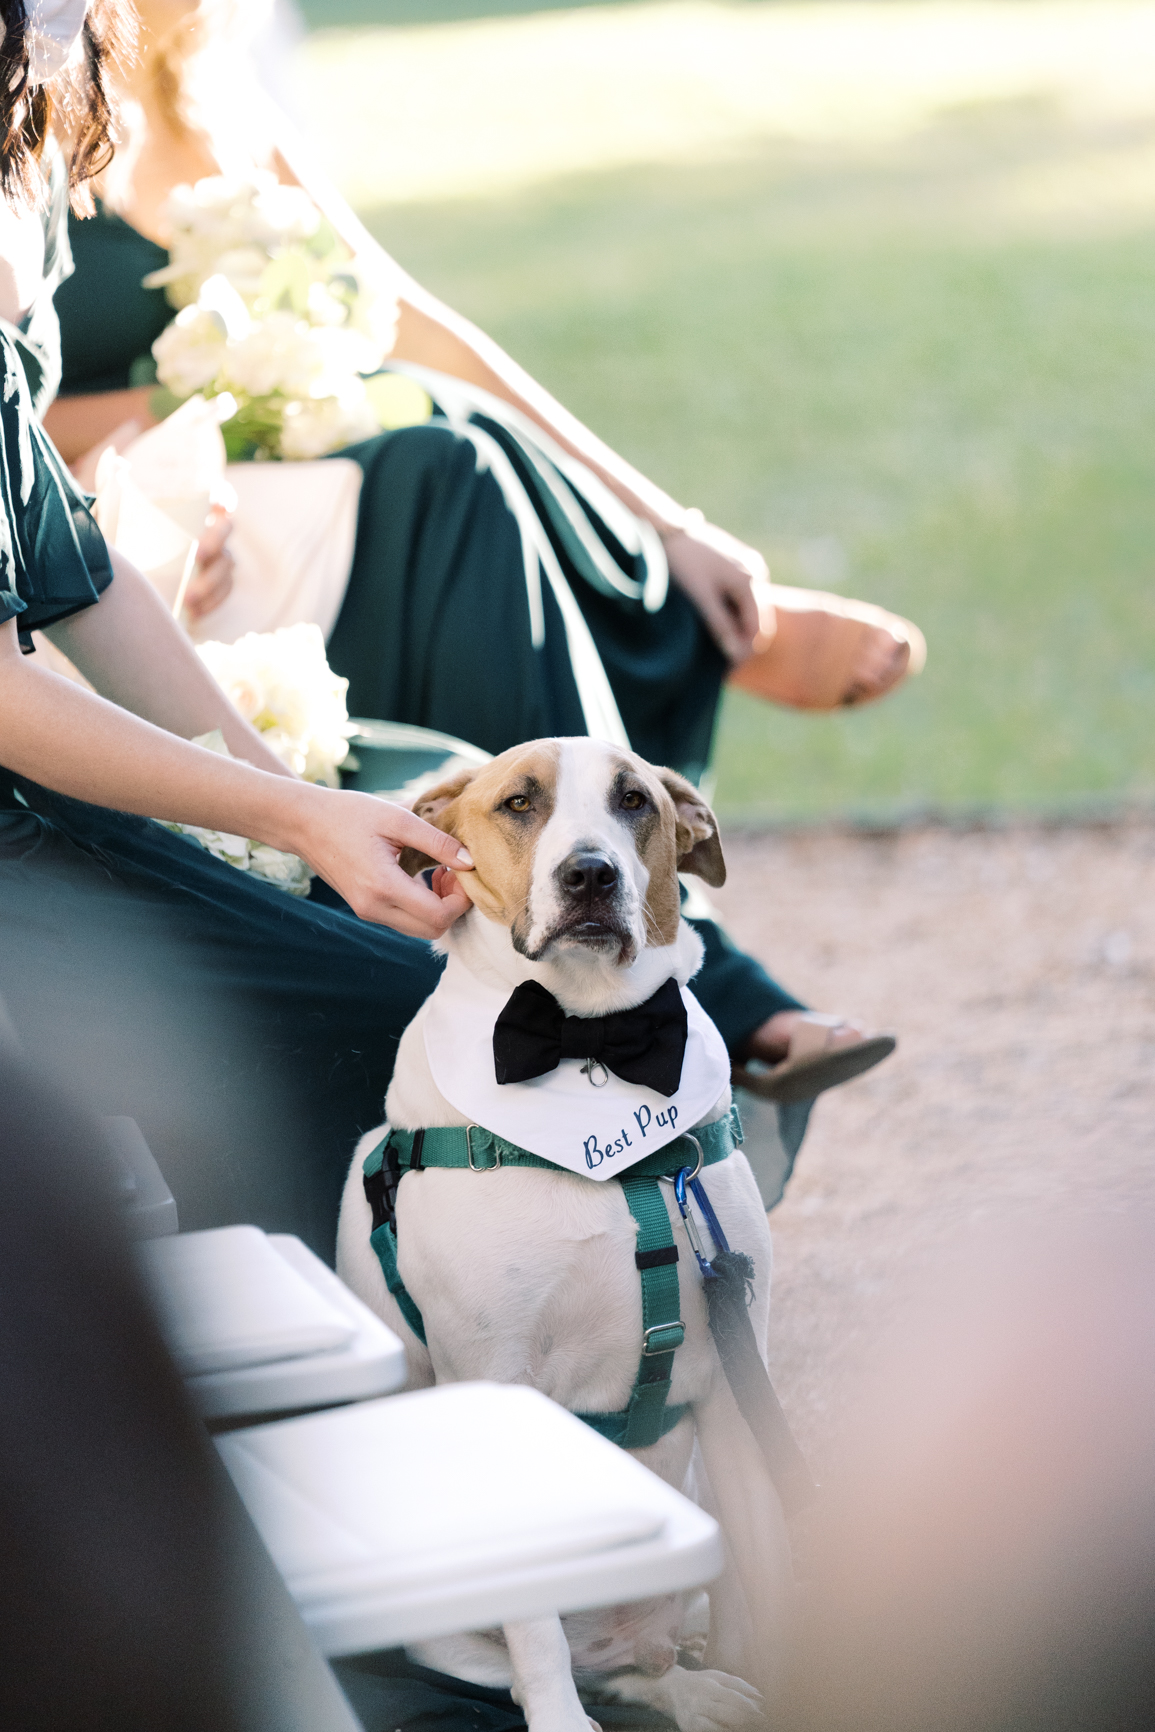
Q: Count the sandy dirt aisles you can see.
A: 1